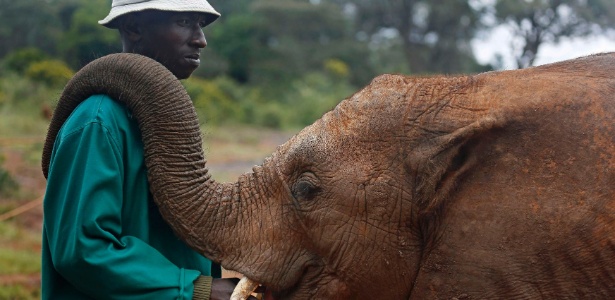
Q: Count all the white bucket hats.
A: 1